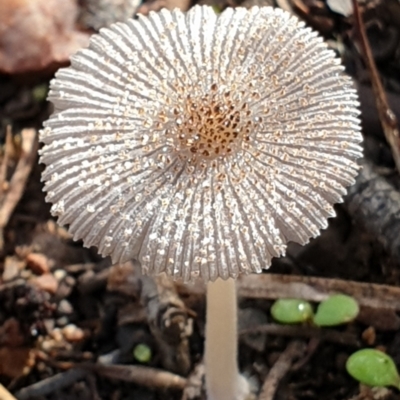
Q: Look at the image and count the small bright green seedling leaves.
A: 4